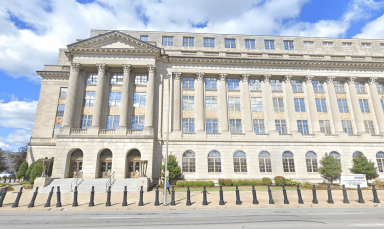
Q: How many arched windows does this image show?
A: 9